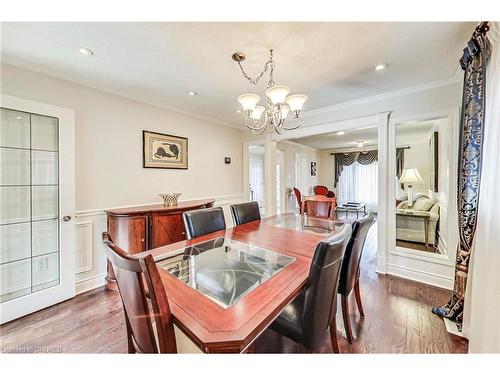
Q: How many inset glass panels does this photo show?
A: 2